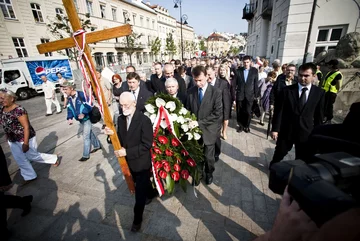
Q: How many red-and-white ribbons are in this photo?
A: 2